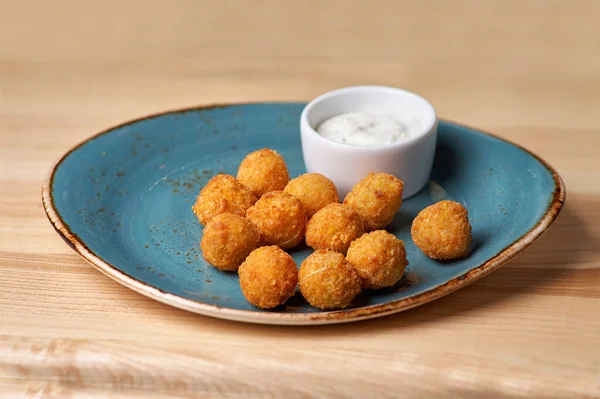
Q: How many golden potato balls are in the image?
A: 11